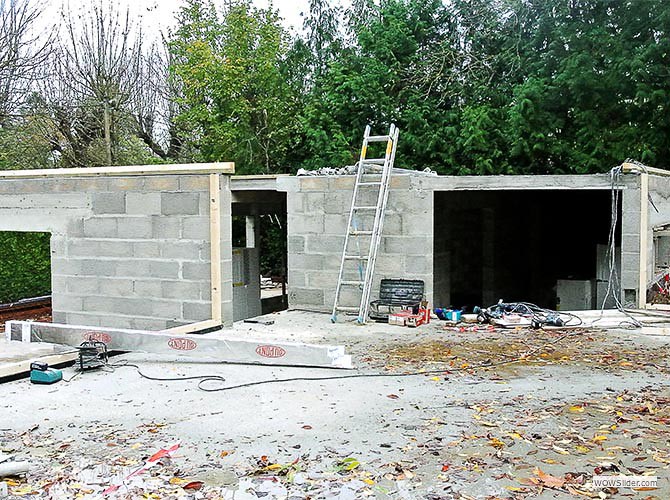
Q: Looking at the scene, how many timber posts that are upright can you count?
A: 2